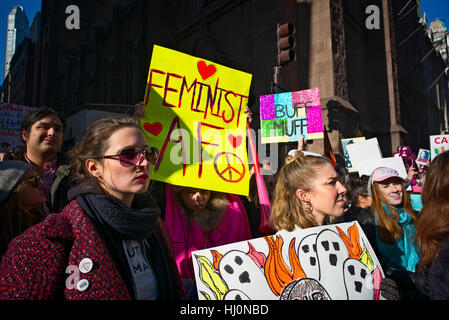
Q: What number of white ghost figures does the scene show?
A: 5